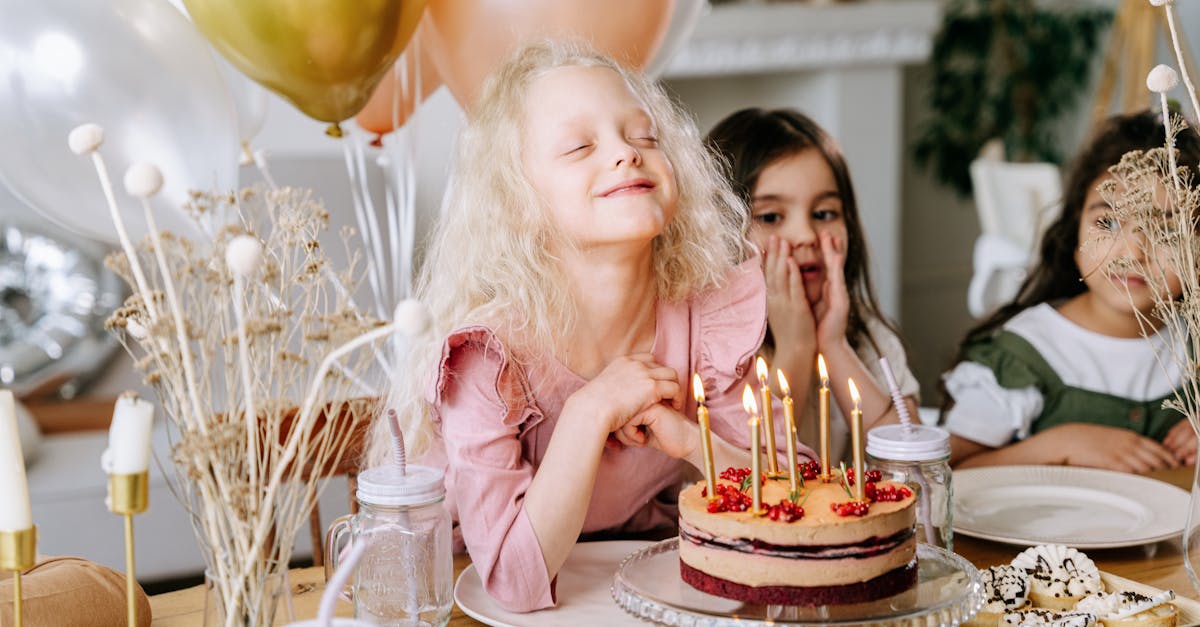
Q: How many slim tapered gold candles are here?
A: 6